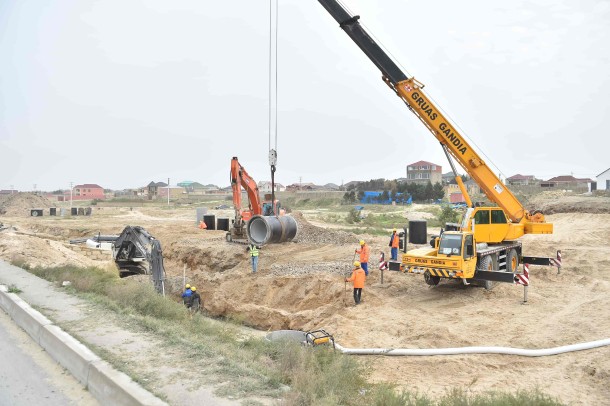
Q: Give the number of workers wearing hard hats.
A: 5